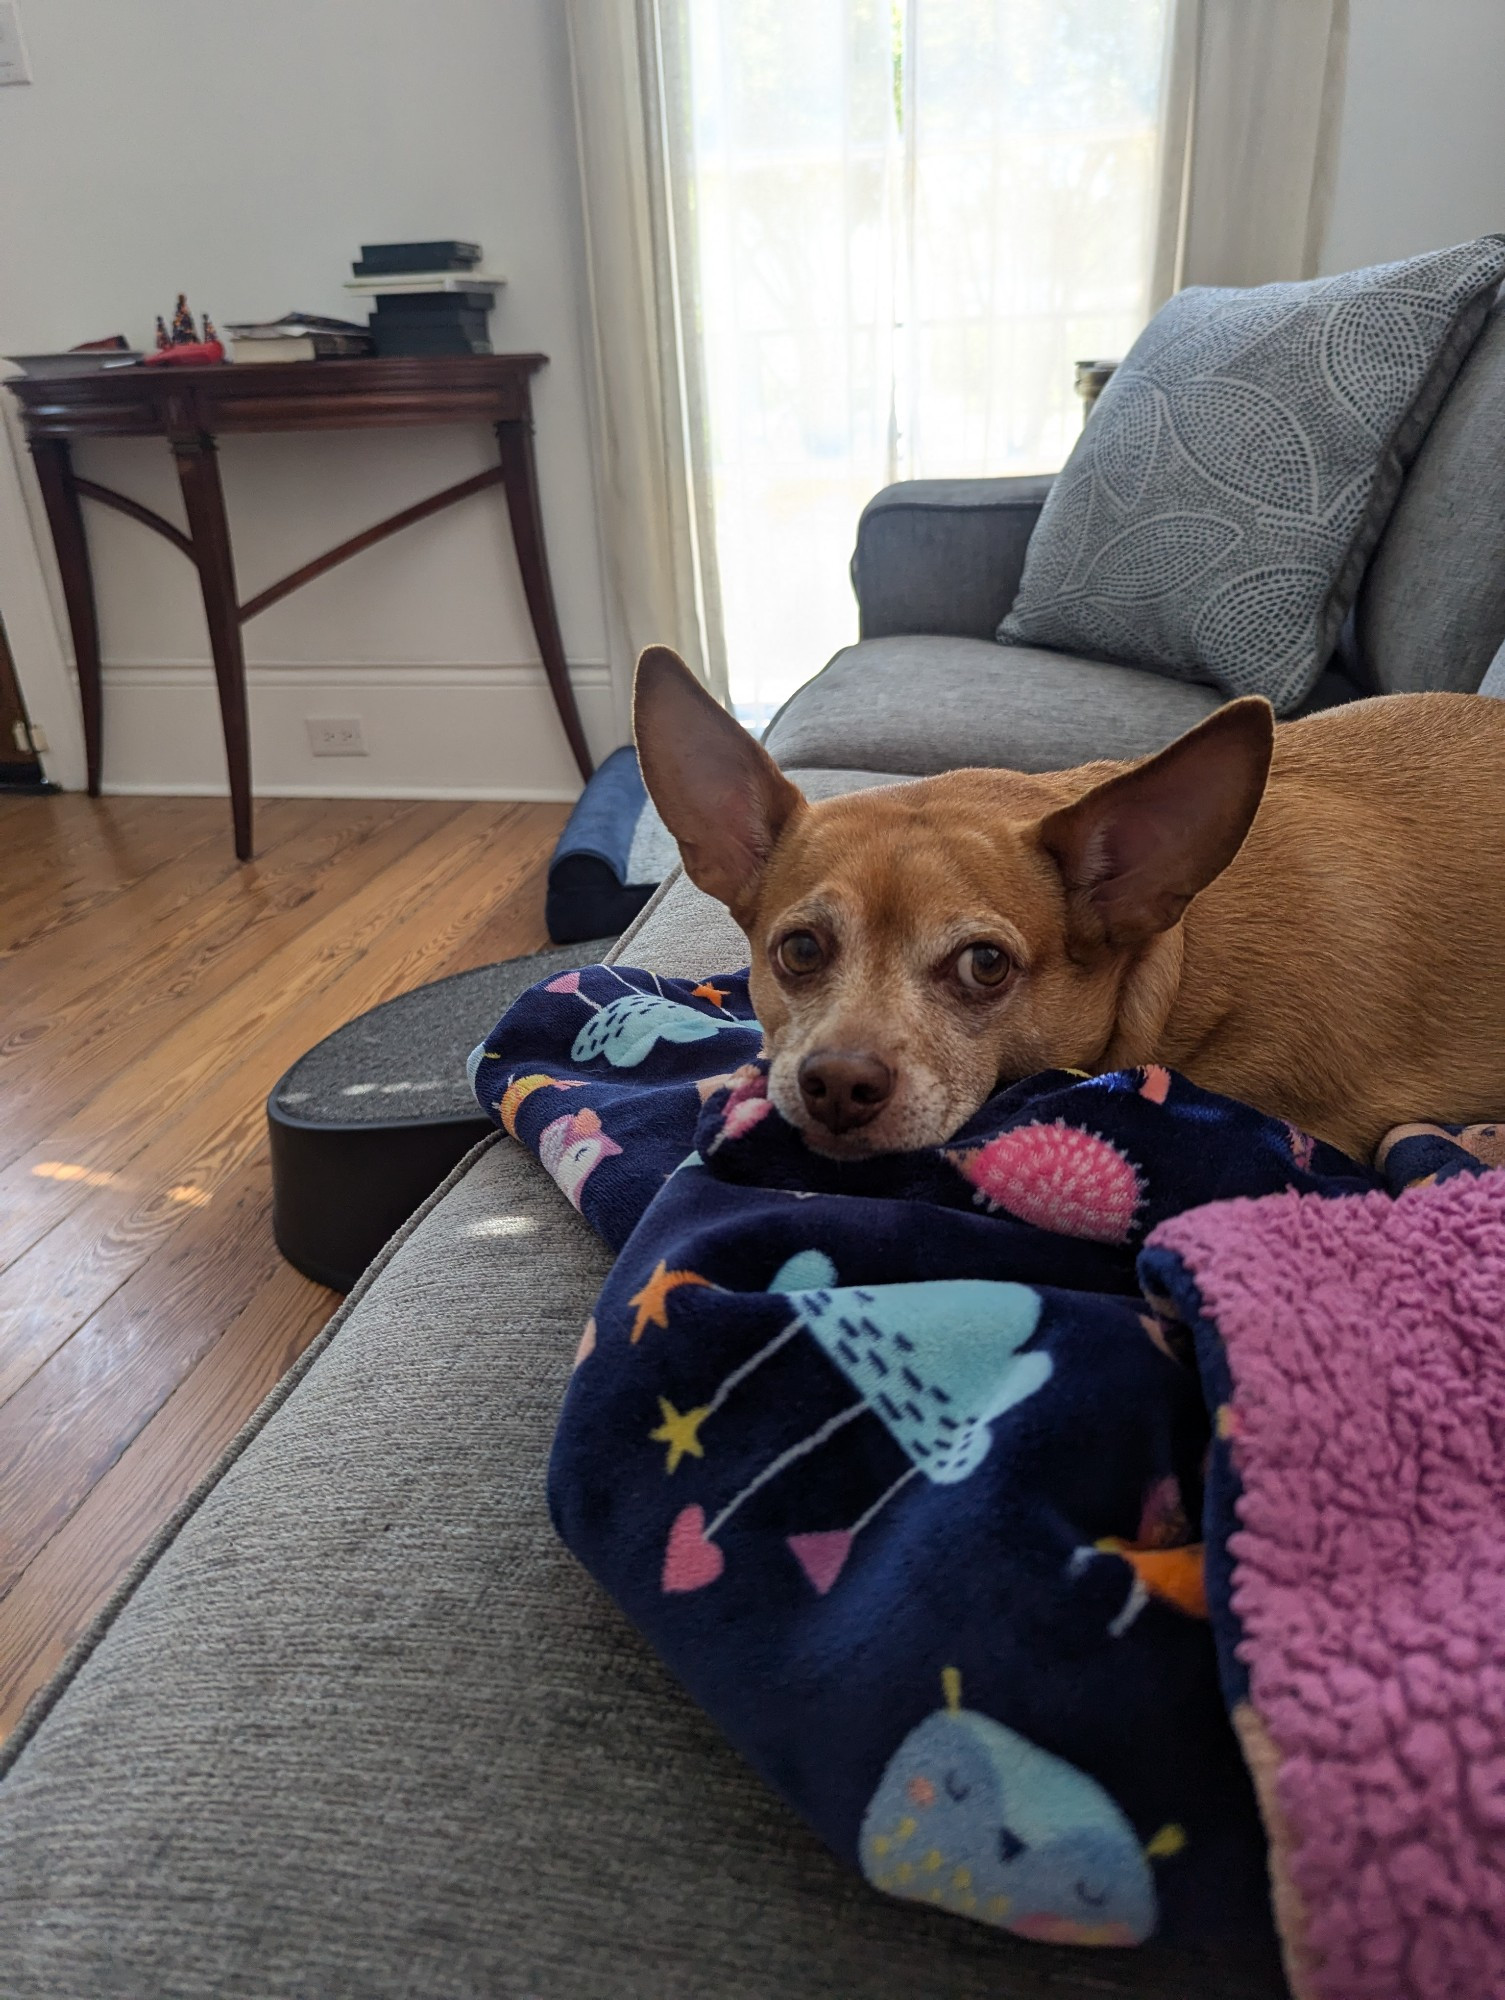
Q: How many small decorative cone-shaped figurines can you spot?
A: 3